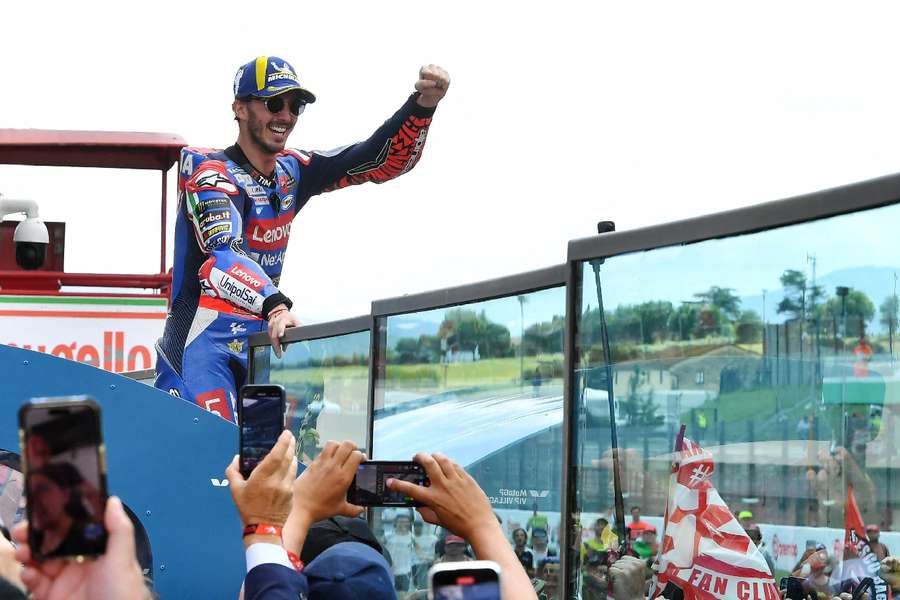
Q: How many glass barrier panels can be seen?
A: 3